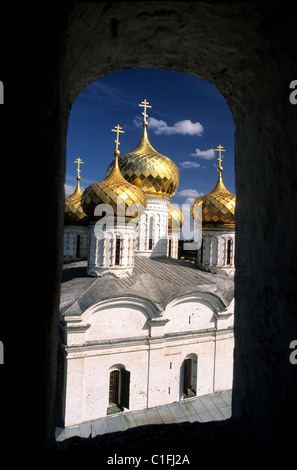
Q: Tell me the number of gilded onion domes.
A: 5